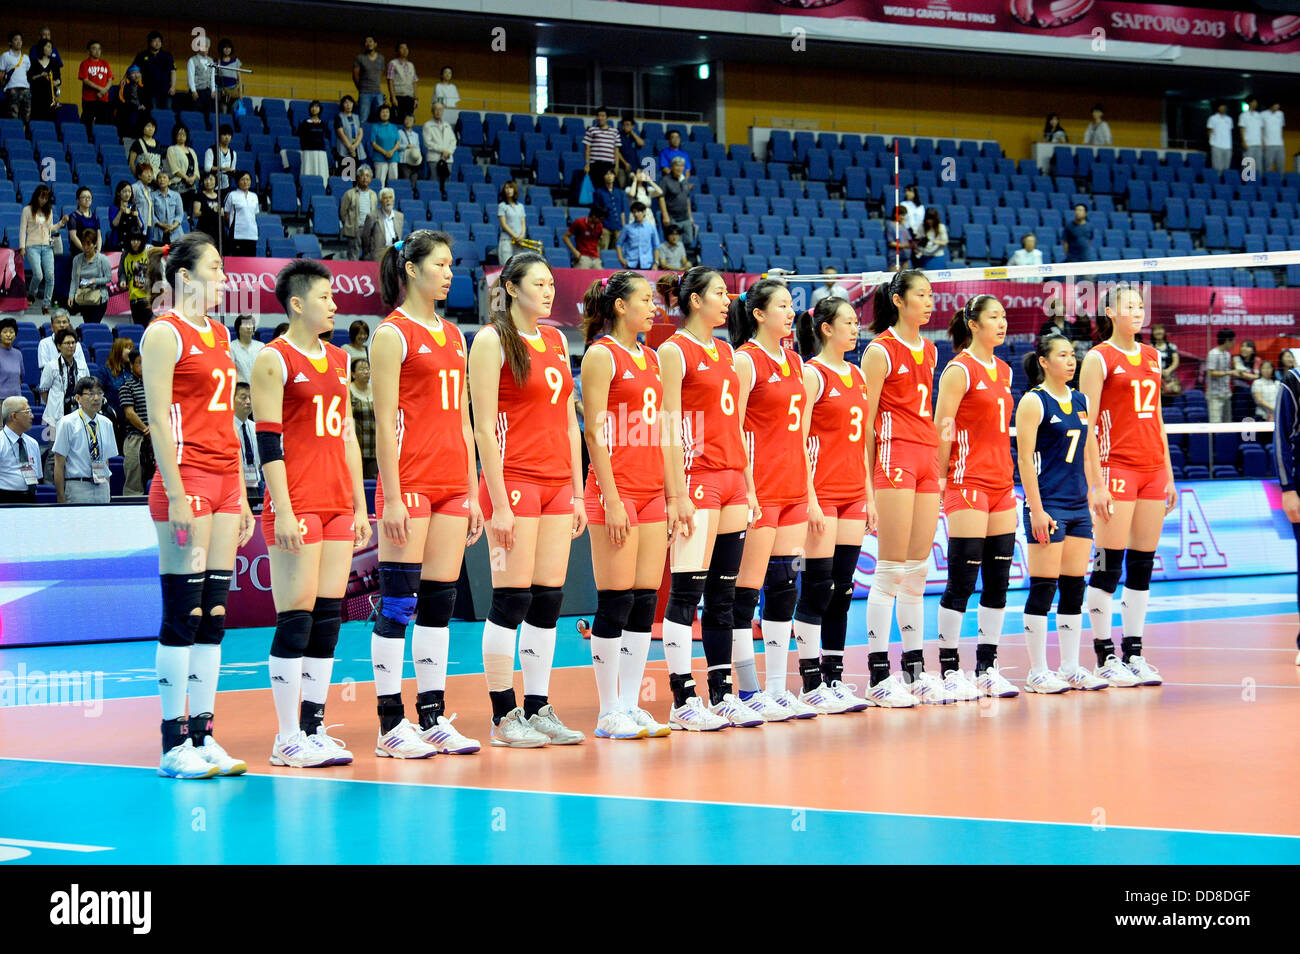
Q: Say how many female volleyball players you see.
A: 12